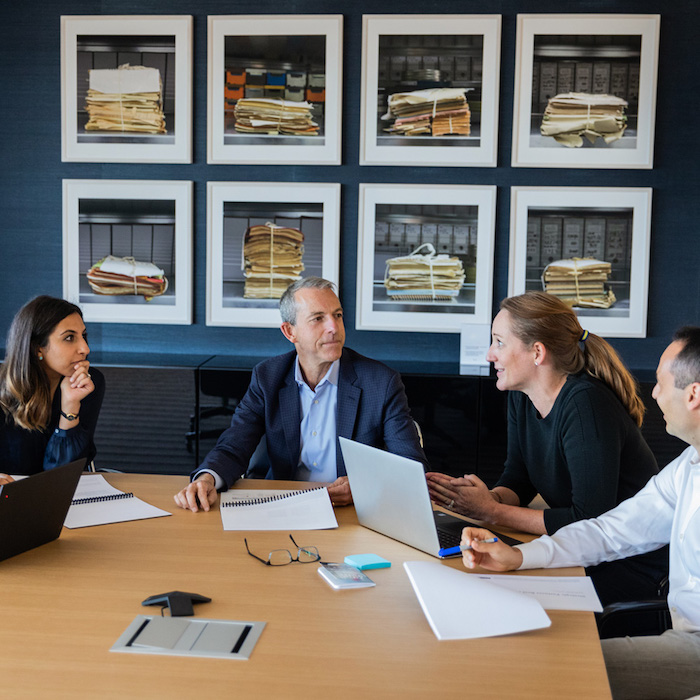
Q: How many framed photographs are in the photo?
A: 8